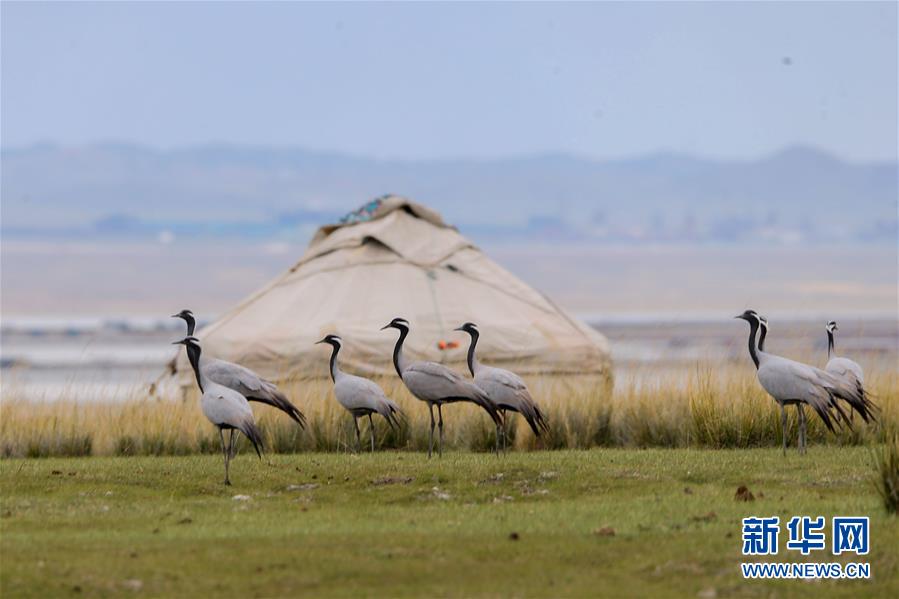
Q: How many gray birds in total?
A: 8